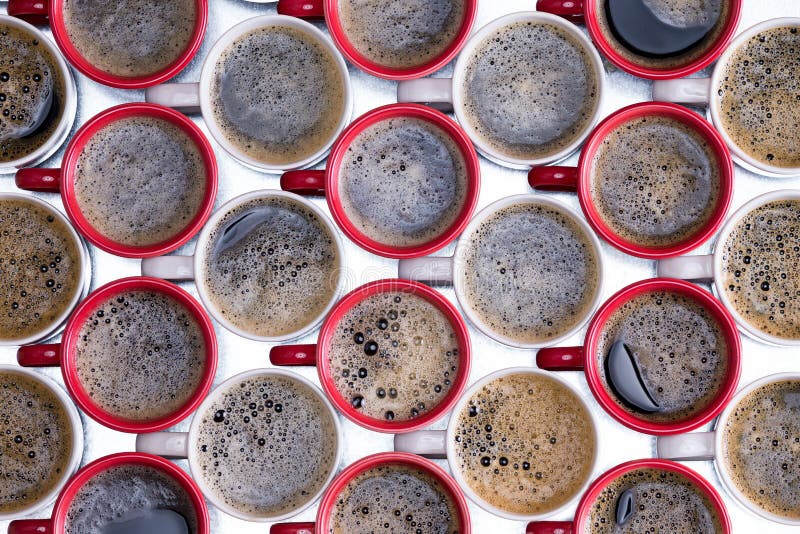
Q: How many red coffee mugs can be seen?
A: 12